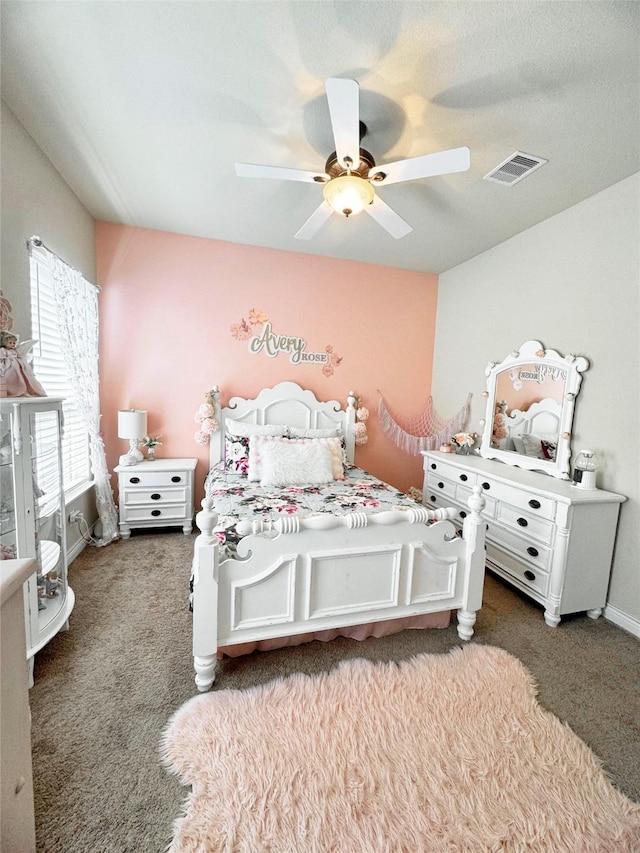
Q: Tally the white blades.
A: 5